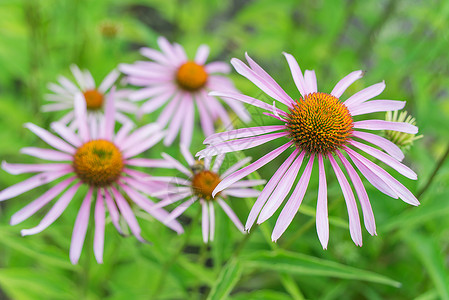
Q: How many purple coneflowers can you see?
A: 5